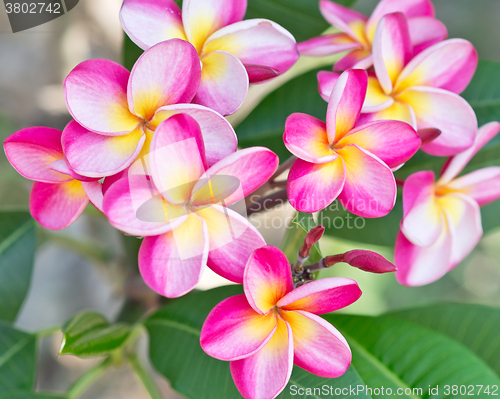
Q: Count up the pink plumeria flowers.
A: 9